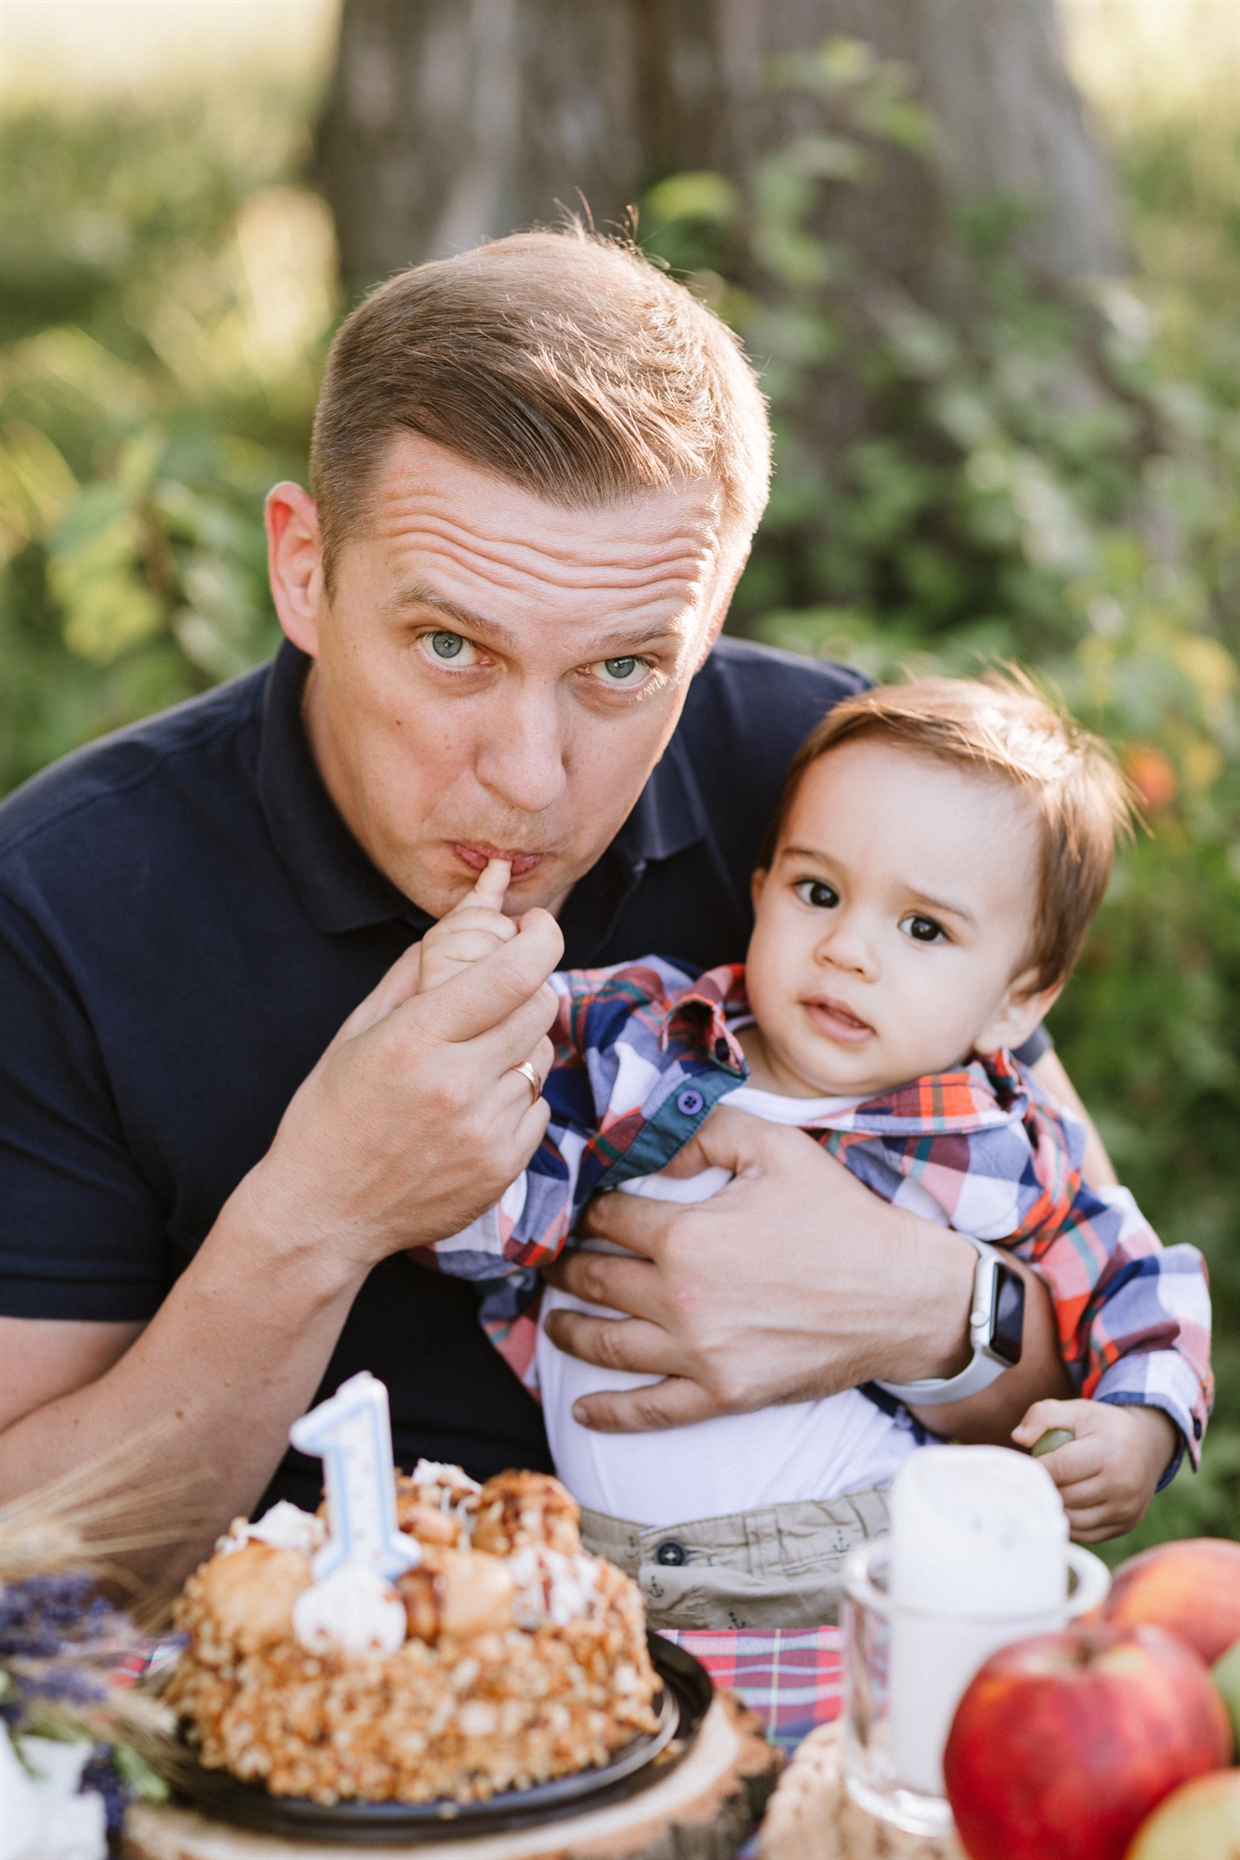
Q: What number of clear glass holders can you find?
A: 1